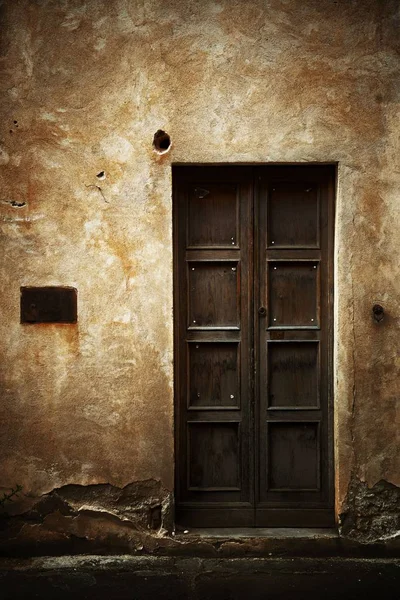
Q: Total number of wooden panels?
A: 8